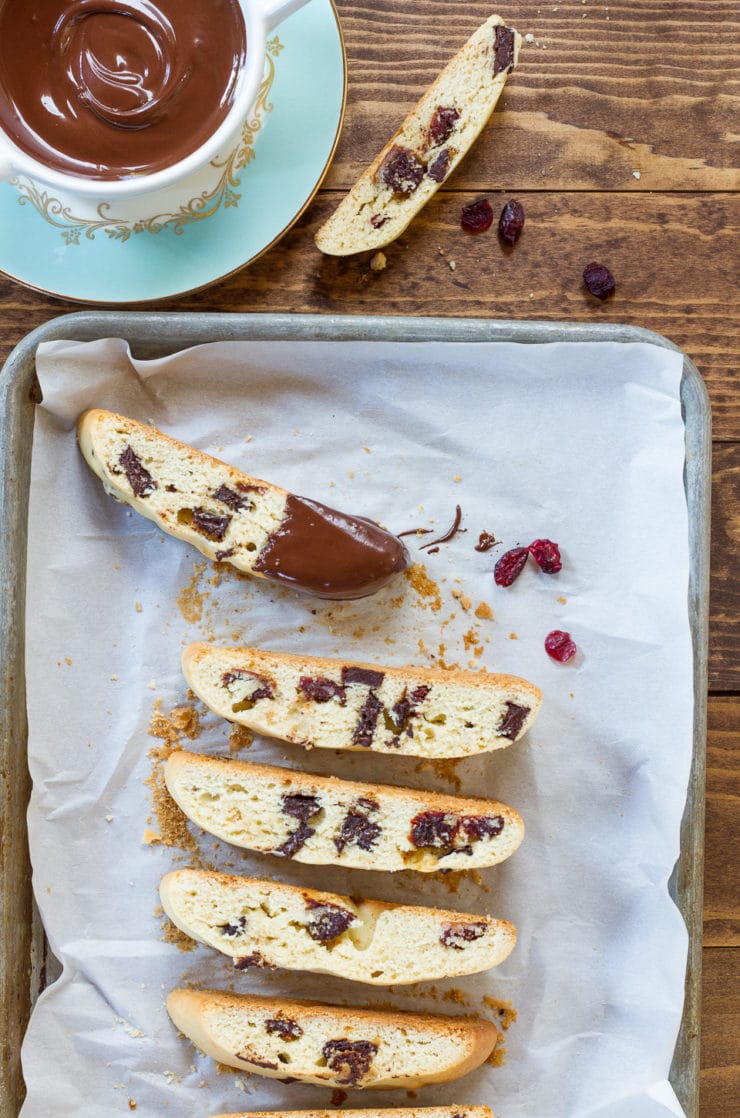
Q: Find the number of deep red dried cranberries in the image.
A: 6